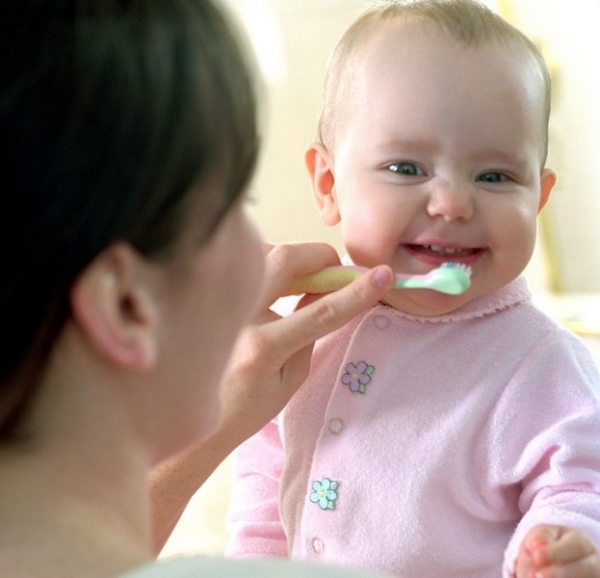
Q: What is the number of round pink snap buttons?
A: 3